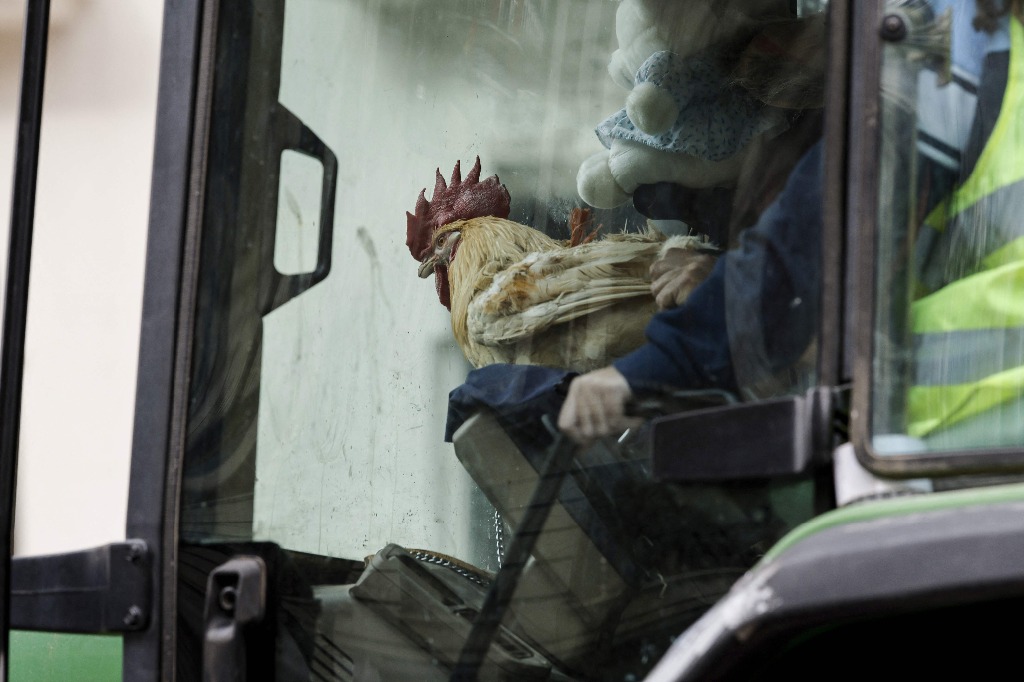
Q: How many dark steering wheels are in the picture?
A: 1